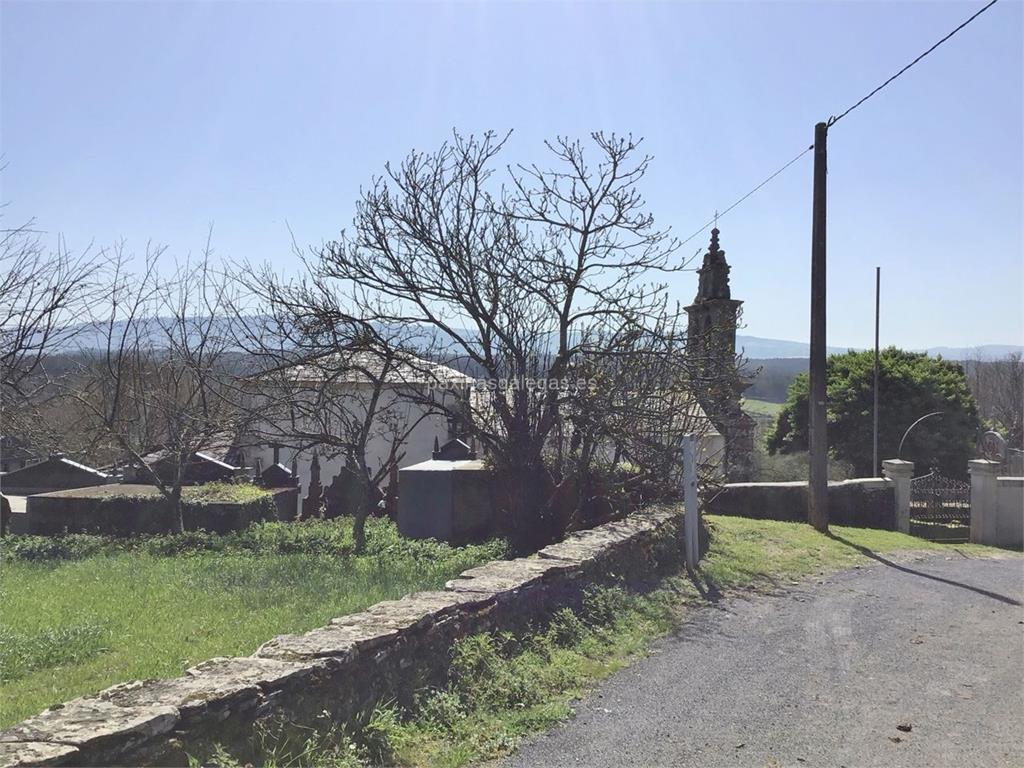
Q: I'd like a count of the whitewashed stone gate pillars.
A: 2